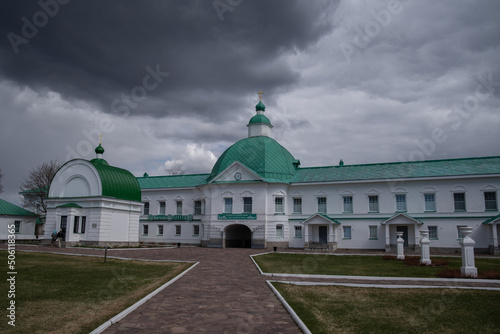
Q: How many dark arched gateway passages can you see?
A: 1